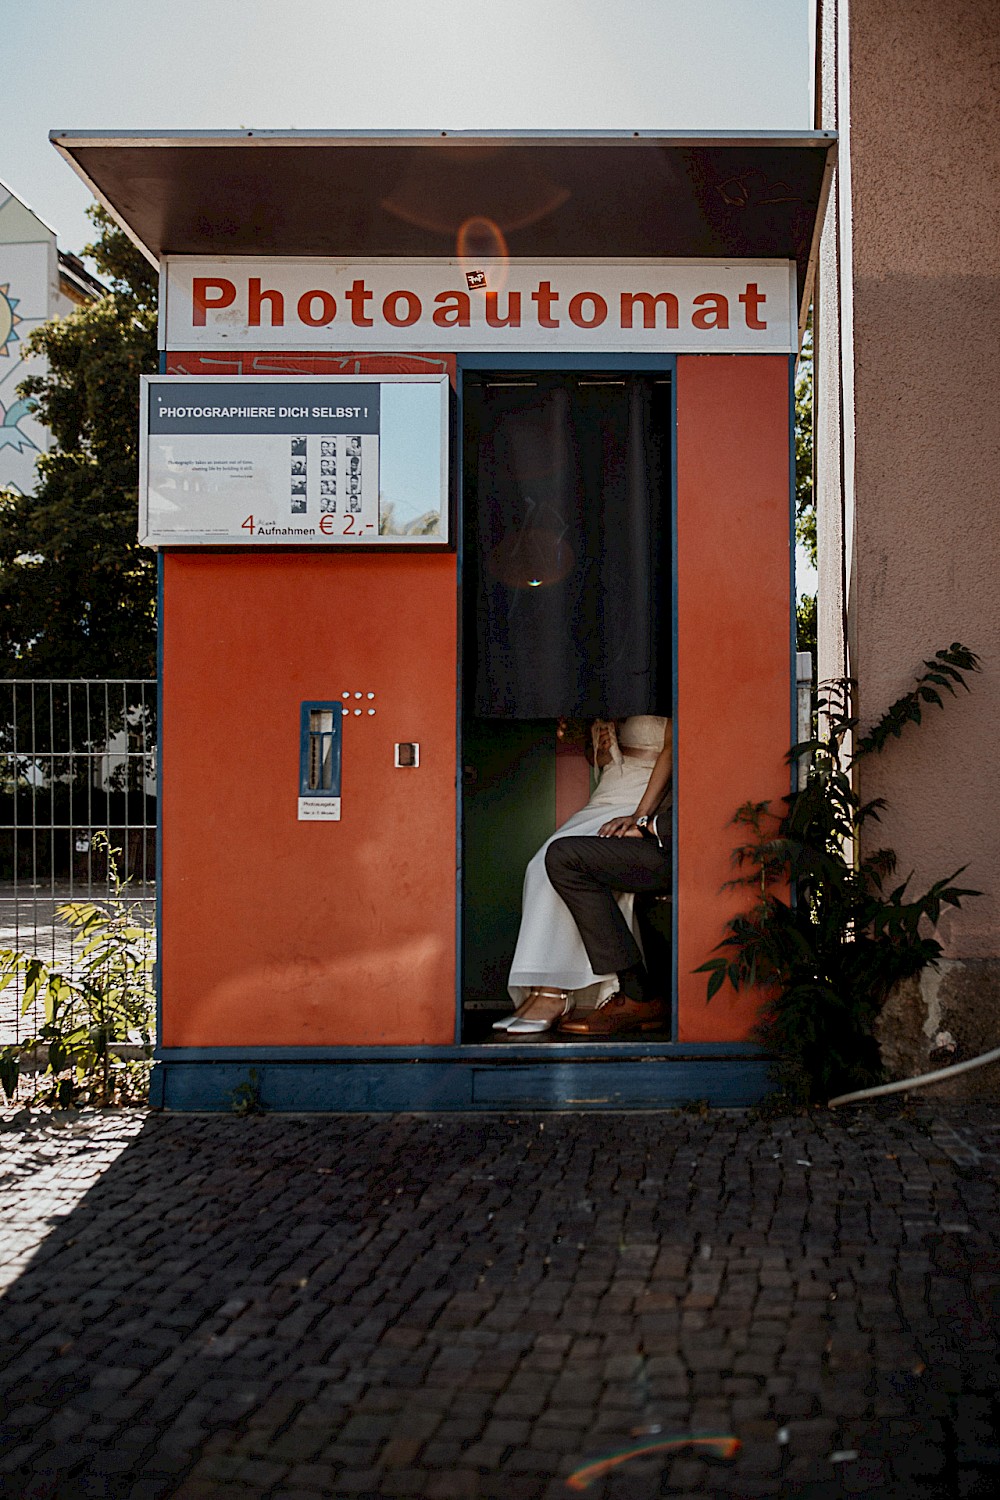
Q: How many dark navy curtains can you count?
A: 1